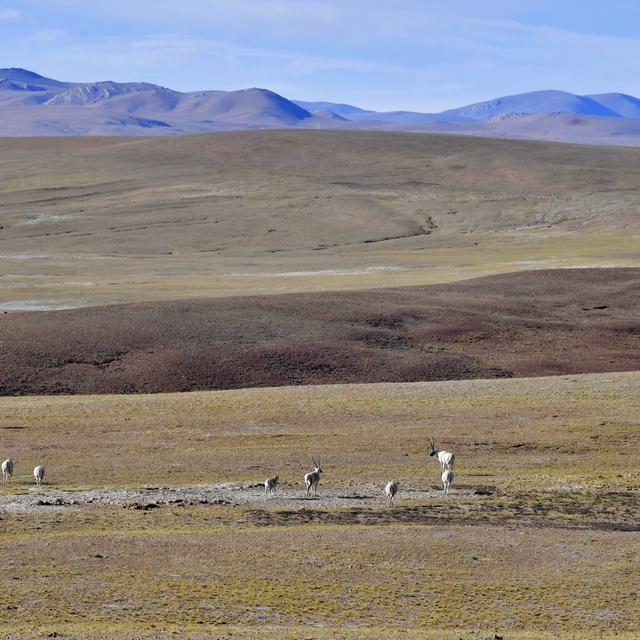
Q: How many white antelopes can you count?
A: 7